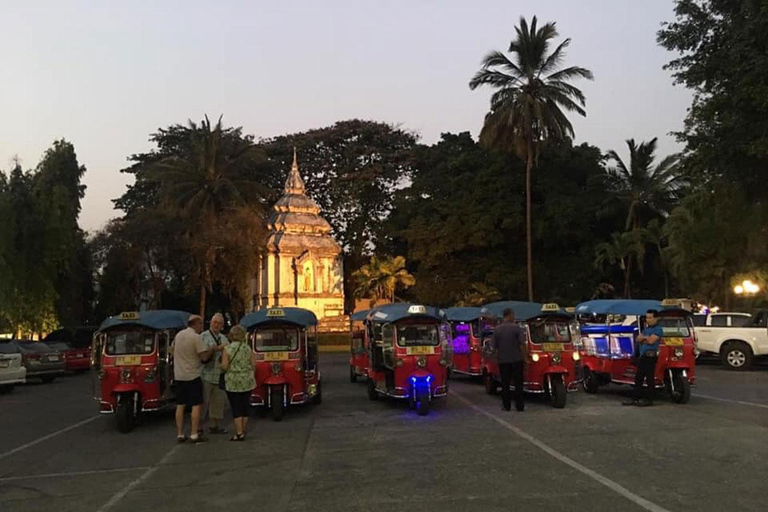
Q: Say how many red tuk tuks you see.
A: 7